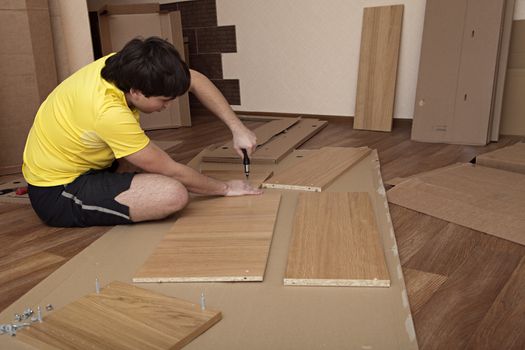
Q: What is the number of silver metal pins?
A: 3